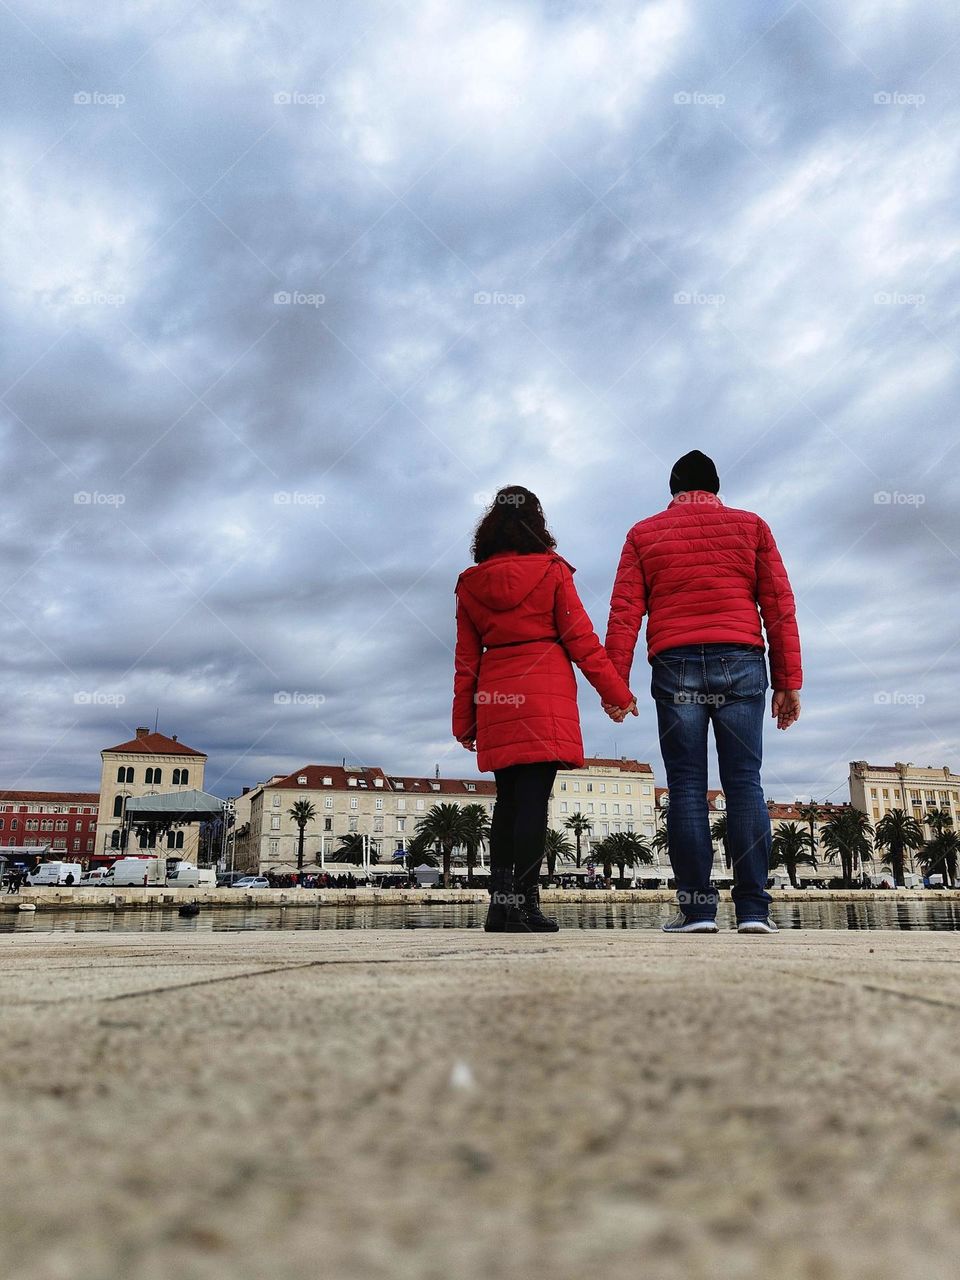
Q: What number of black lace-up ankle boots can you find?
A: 2